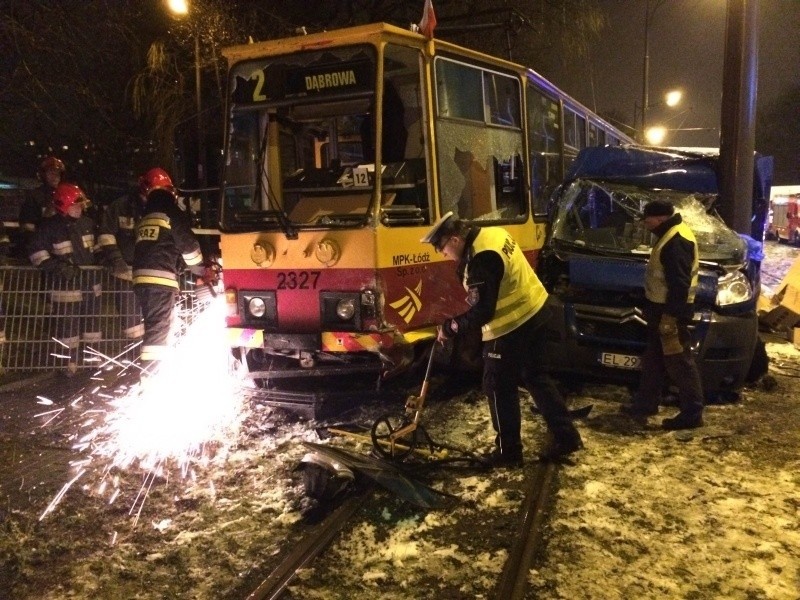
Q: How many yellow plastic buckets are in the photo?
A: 0